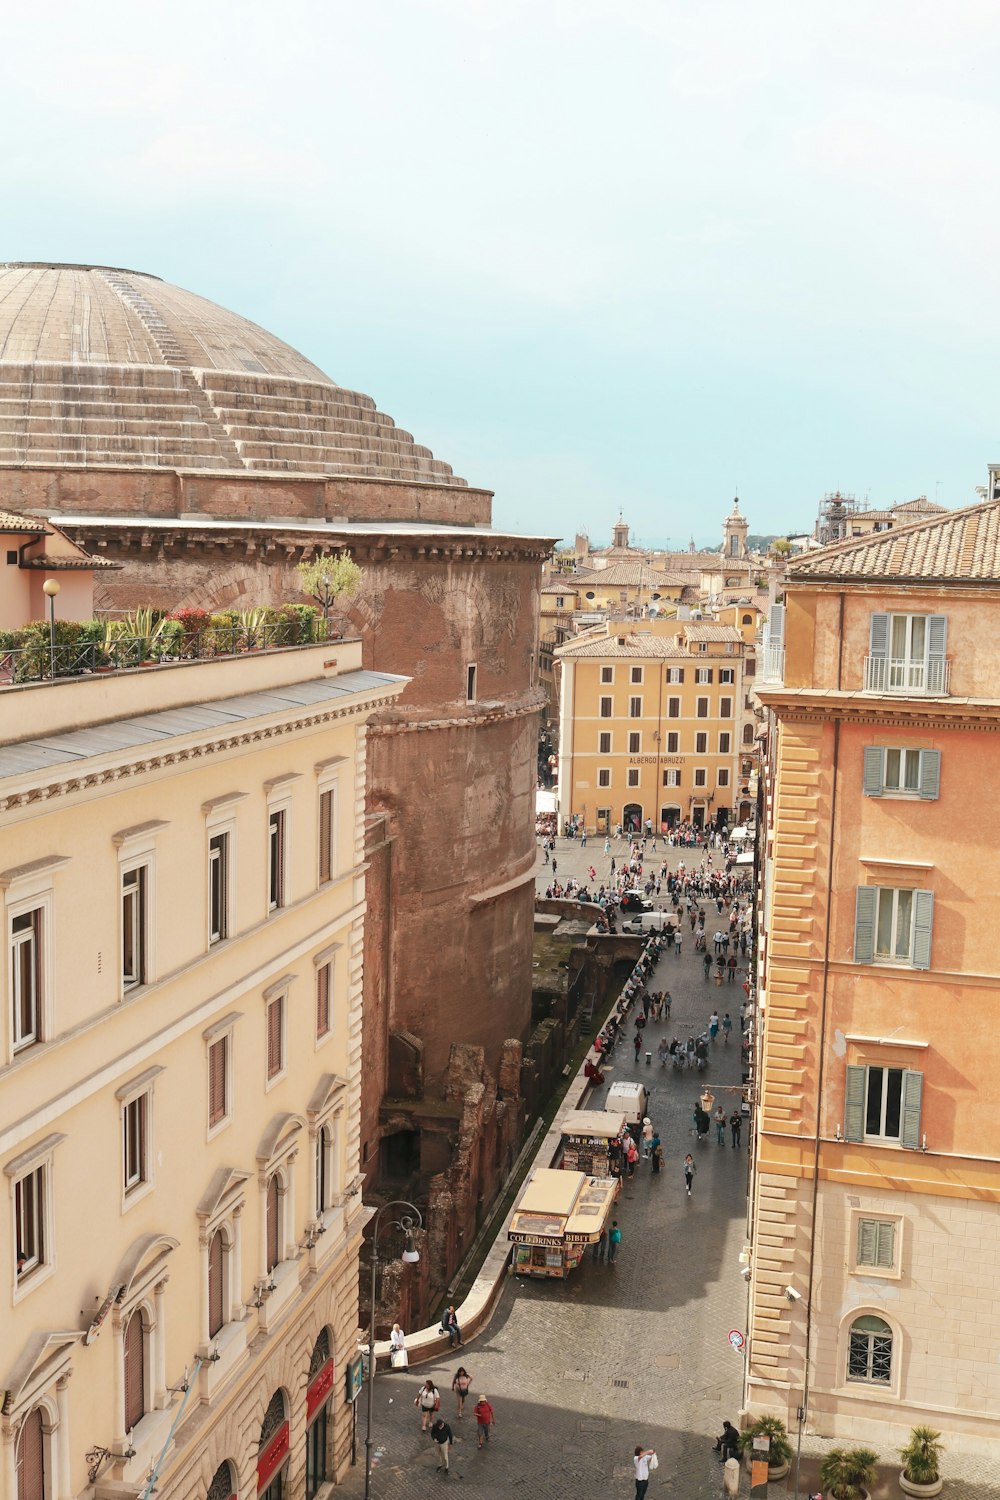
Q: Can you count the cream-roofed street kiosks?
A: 2